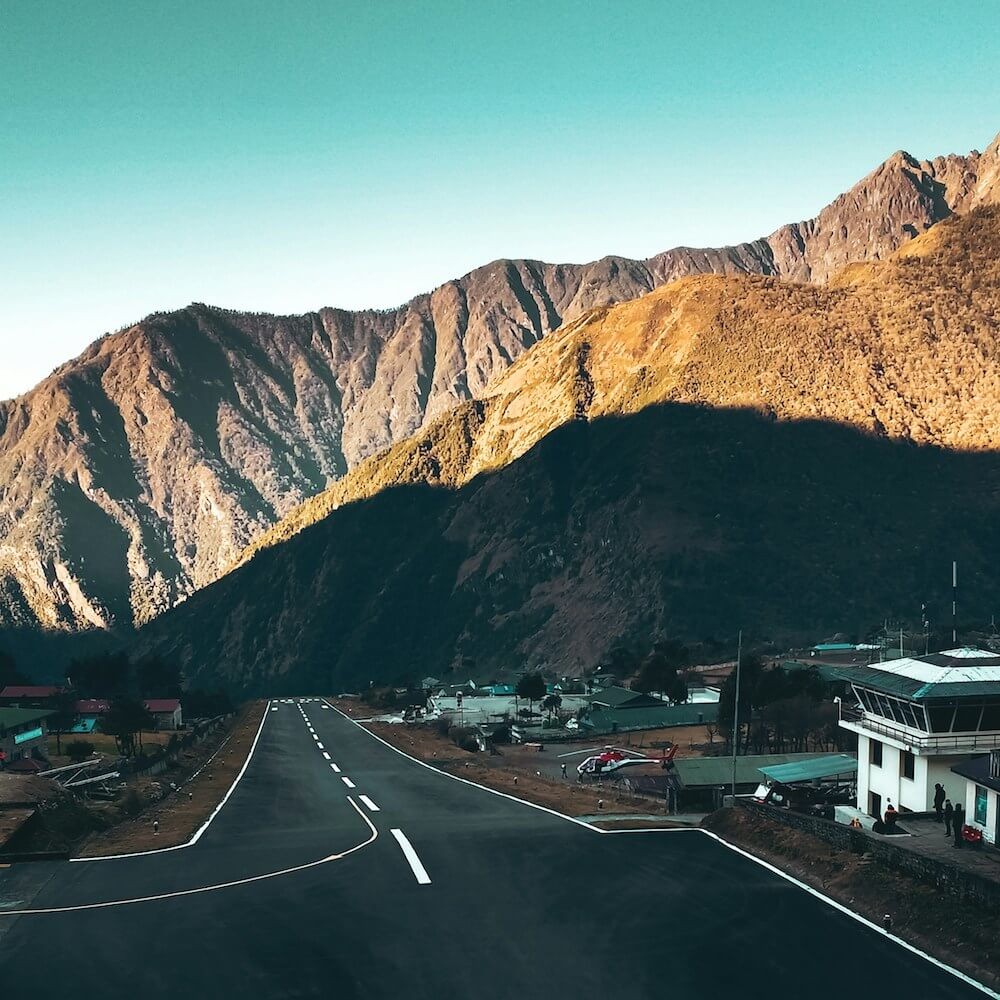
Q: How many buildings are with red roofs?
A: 3